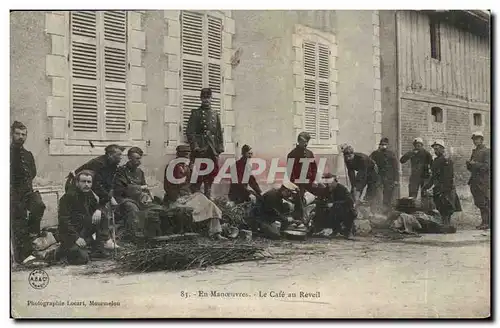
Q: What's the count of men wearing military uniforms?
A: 15